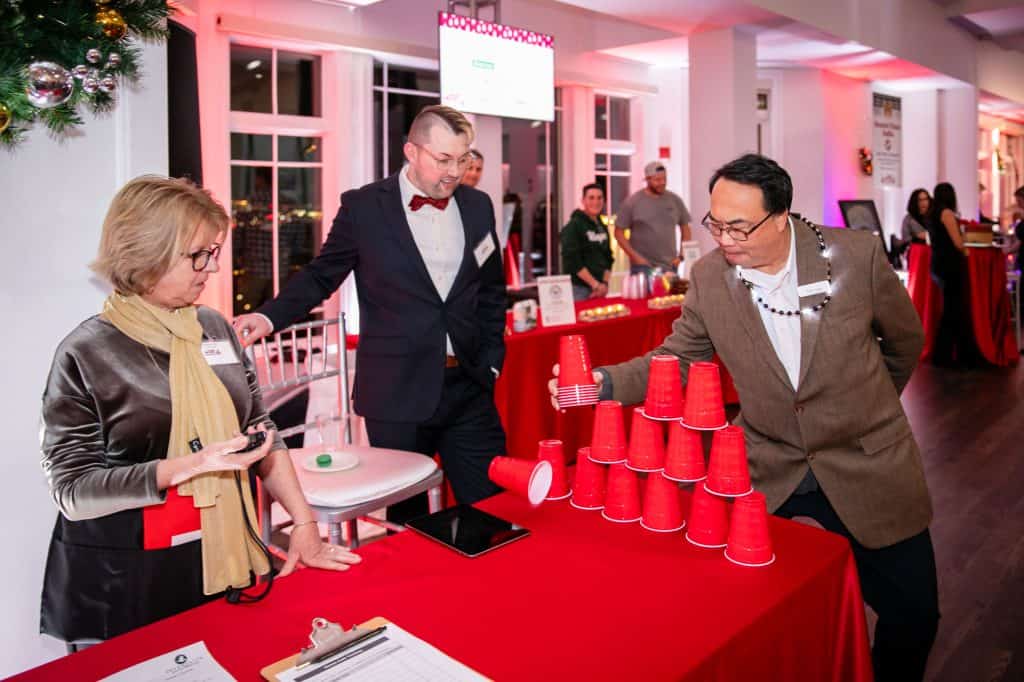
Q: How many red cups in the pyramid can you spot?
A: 12